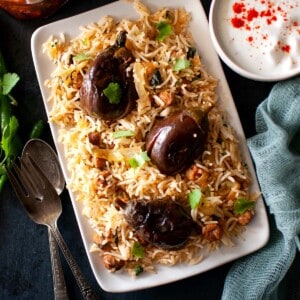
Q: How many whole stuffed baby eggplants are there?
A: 3